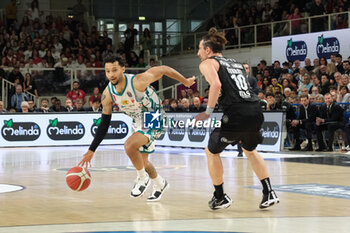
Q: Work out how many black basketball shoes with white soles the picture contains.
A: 2